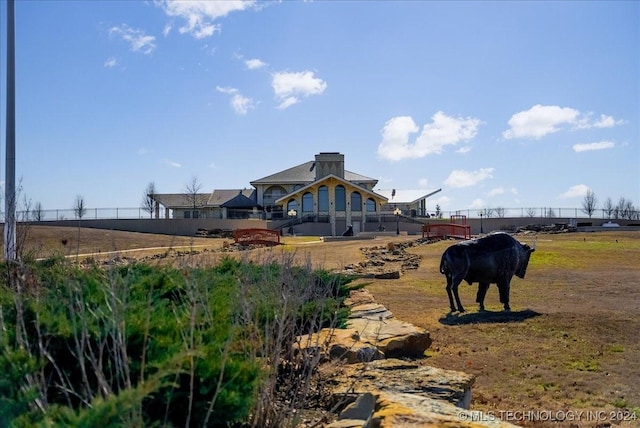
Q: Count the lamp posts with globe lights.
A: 3